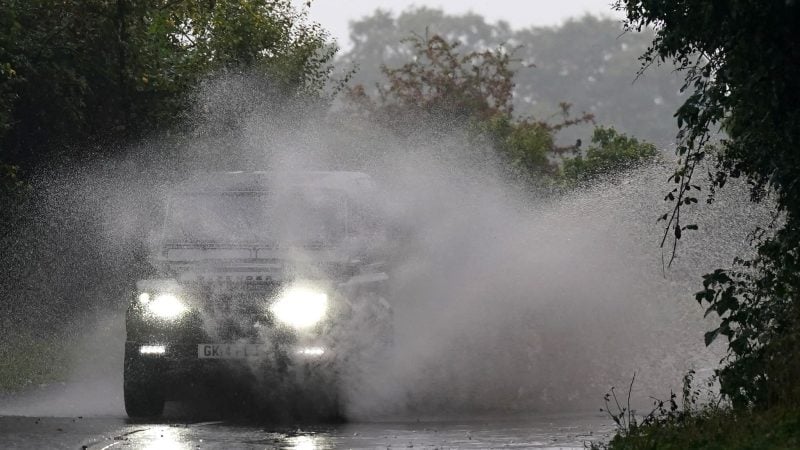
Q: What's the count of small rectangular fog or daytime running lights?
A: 2